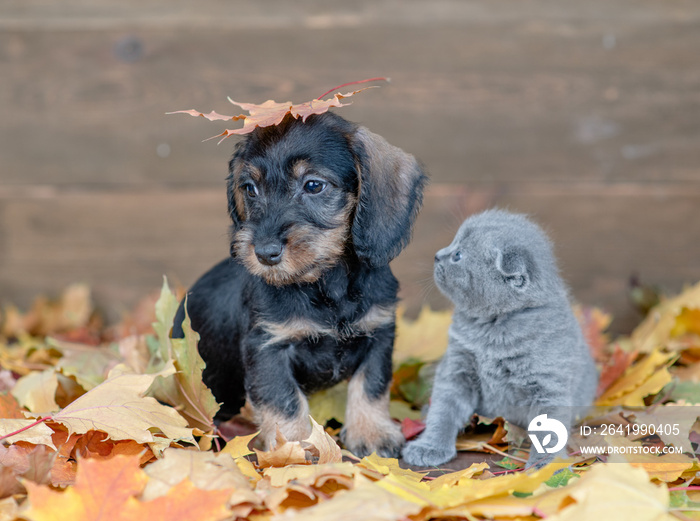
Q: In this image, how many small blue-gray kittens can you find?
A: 1